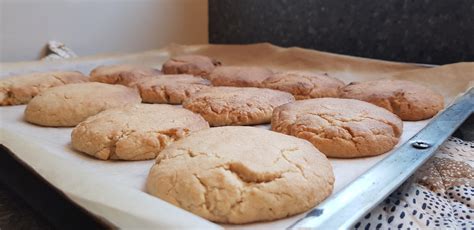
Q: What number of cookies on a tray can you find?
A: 12